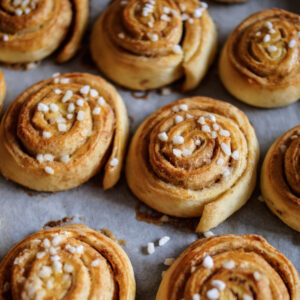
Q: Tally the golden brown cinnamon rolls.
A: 8